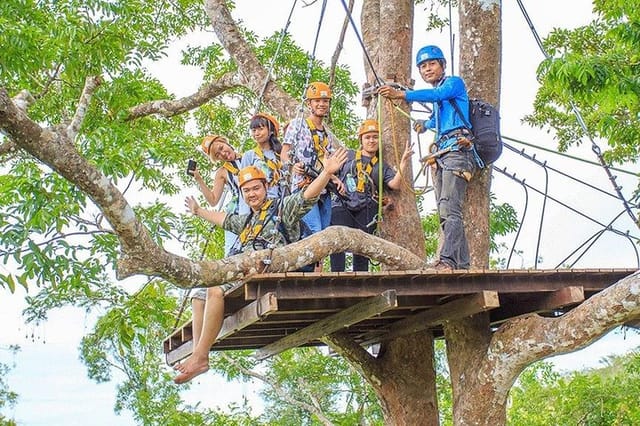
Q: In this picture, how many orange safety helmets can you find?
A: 5